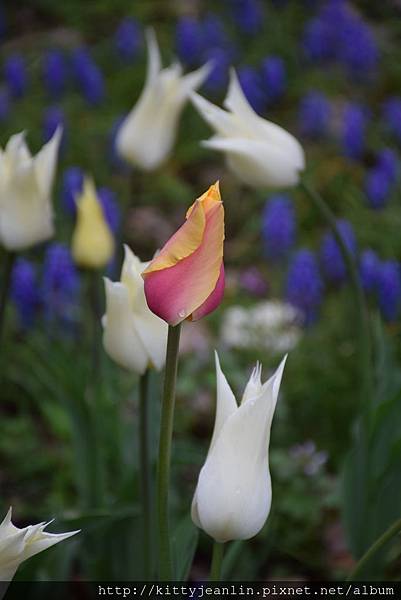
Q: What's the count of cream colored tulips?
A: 6